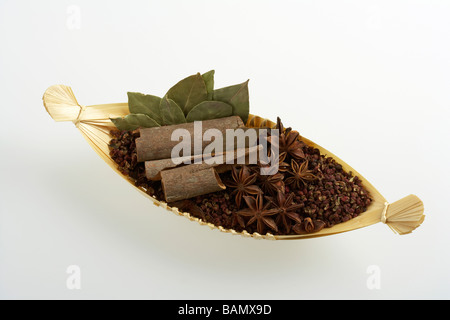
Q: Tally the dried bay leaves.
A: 7